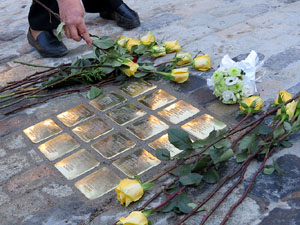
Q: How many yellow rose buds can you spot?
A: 14